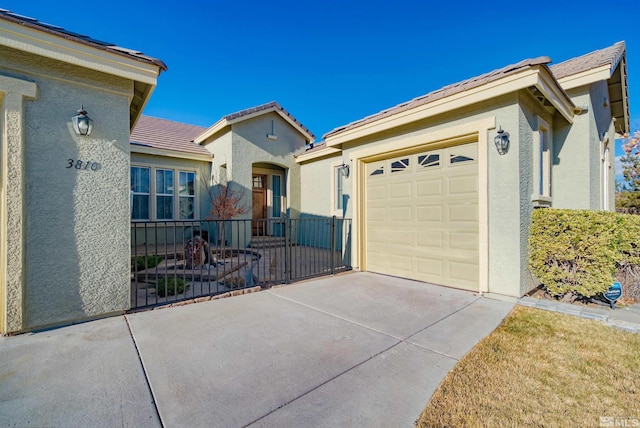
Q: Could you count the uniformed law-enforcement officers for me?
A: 0